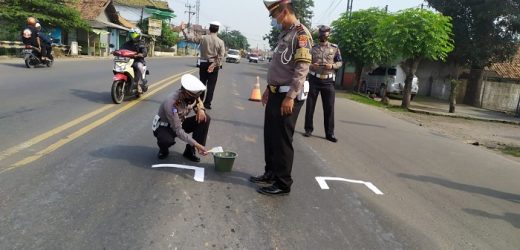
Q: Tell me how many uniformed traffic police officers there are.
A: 4